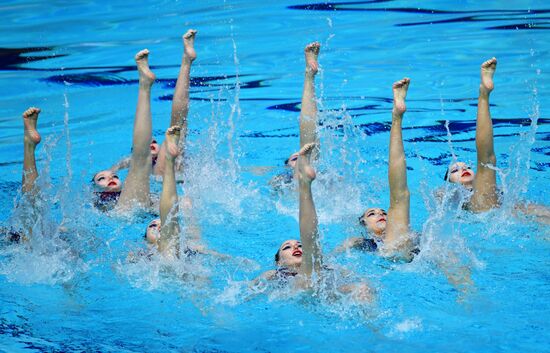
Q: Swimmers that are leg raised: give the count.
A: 8